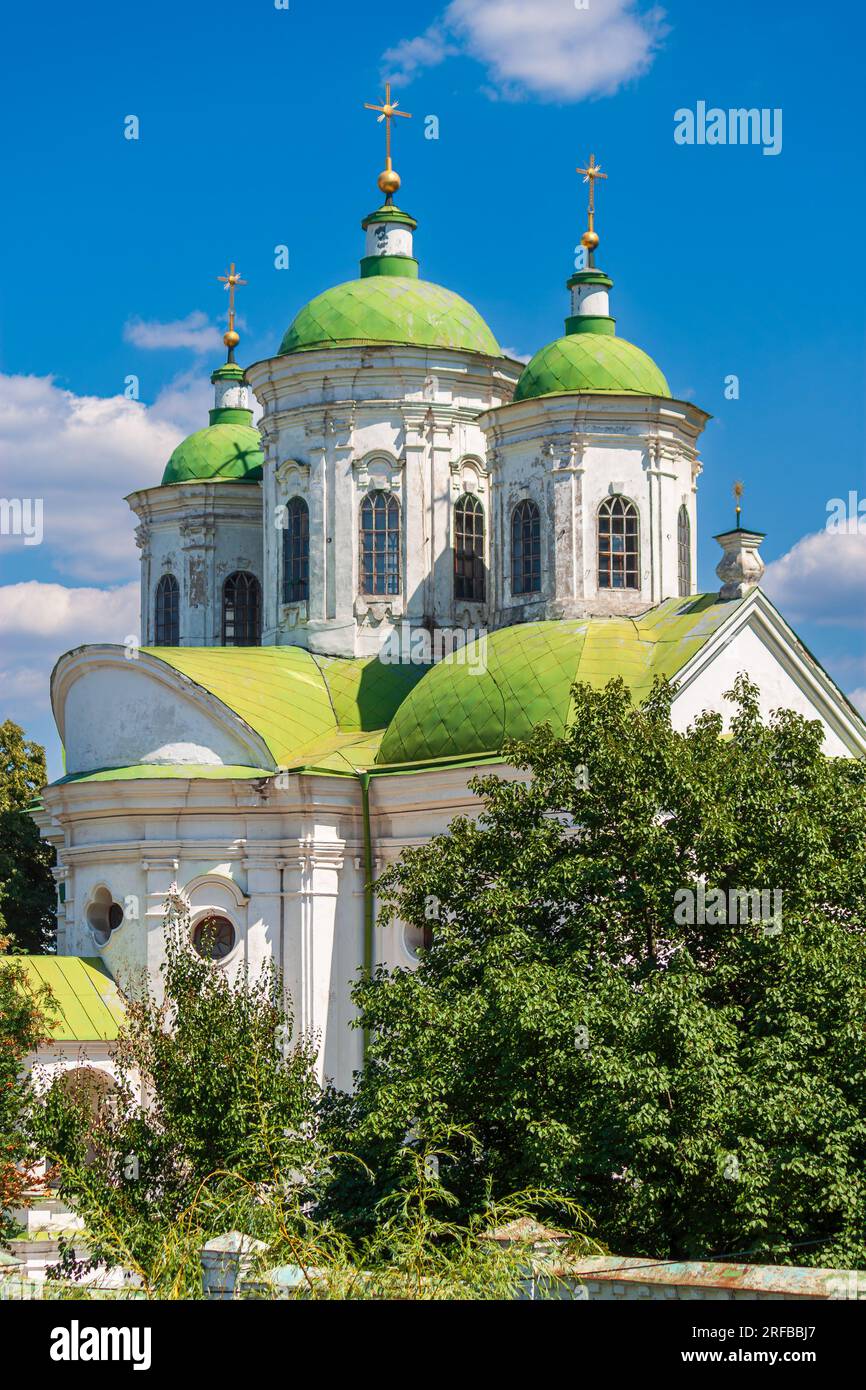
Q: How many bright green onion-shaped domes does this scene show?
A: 3